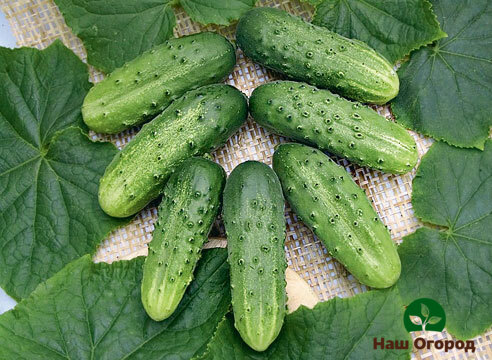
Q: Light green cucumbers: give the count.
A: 7